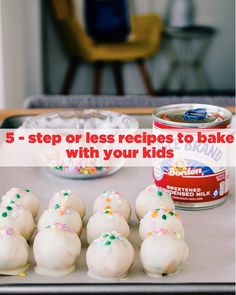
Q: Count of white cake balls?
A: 12